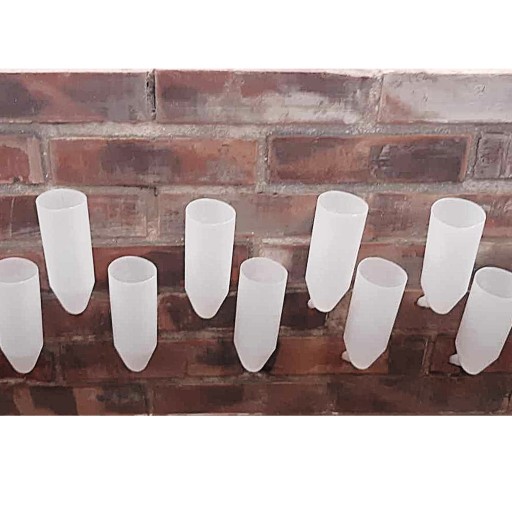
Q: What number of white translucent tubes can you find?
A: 9